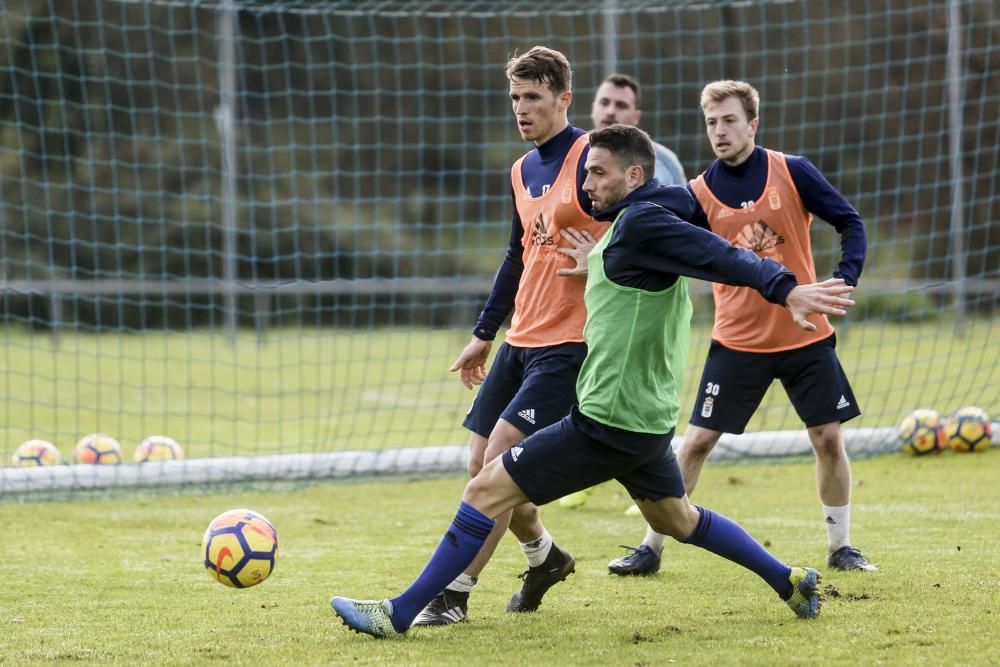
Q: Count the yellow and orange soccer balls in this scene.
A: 6